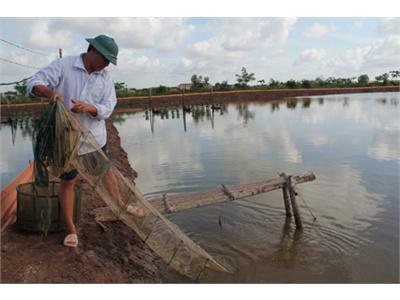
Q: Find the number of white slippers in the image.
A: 2